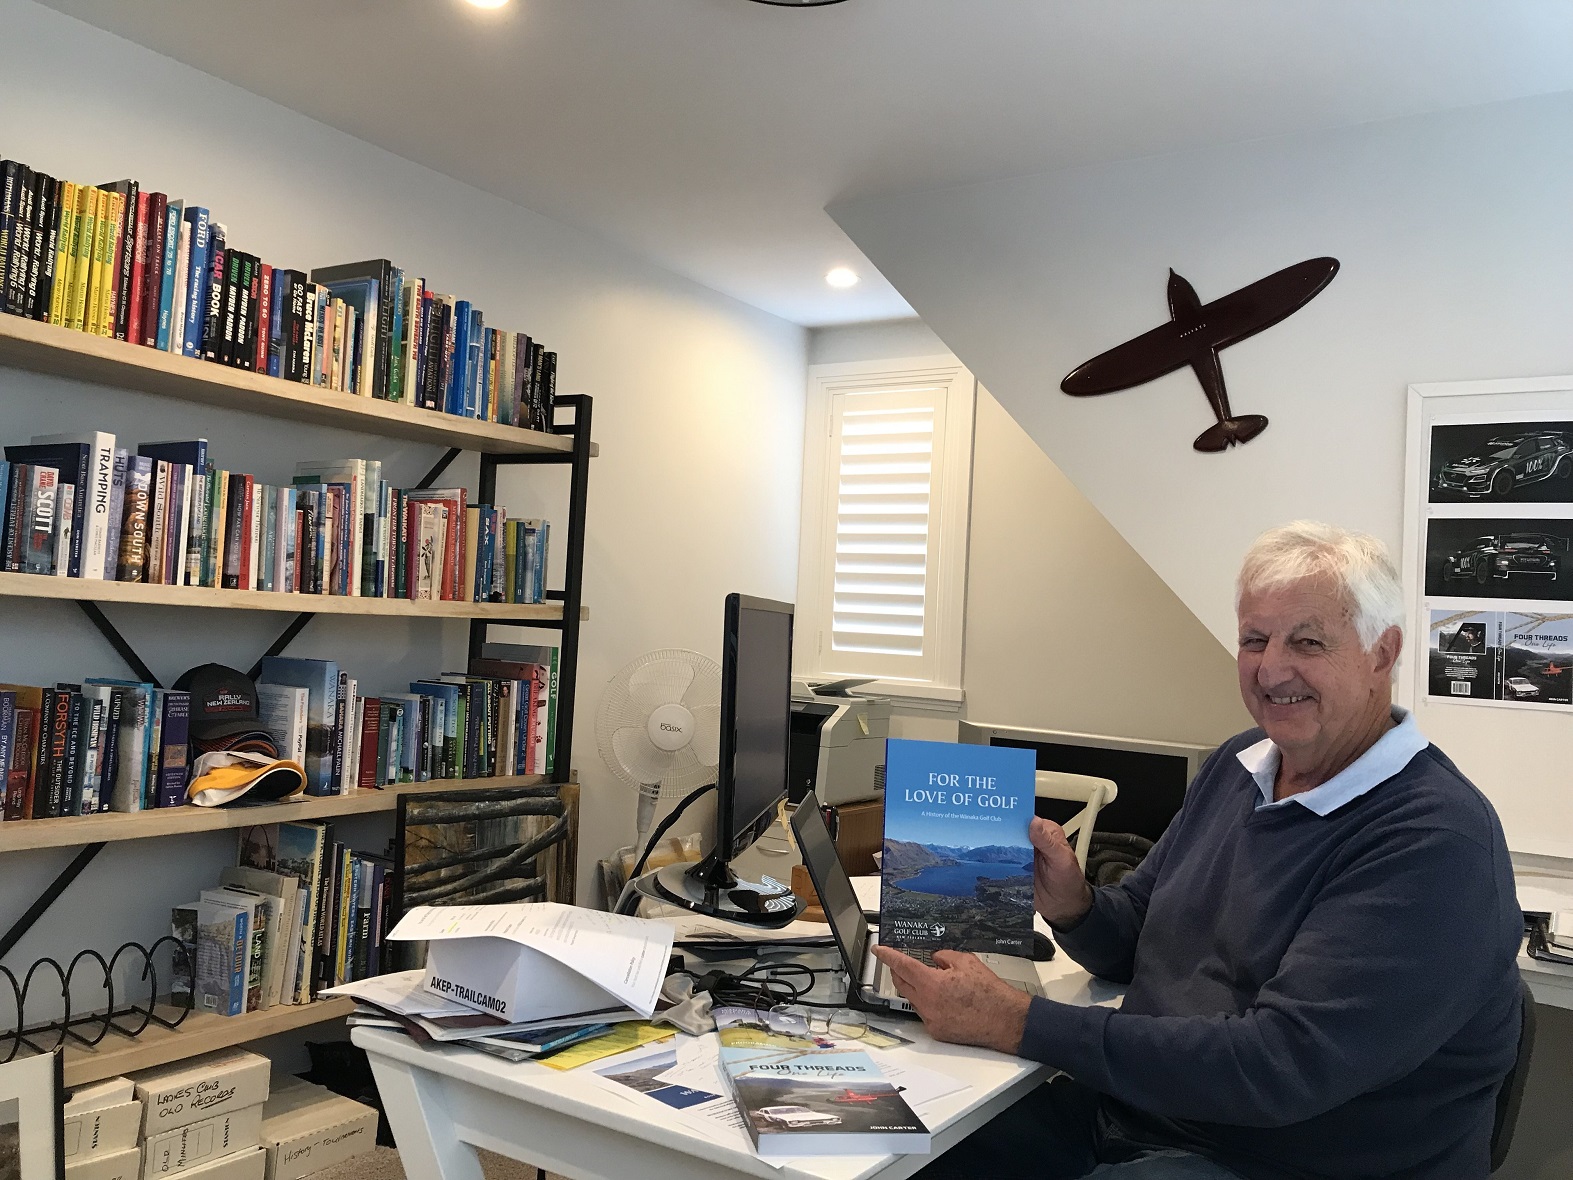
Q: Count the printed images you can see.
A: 3